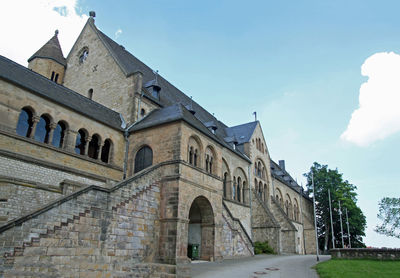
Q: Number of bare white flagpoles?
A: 4